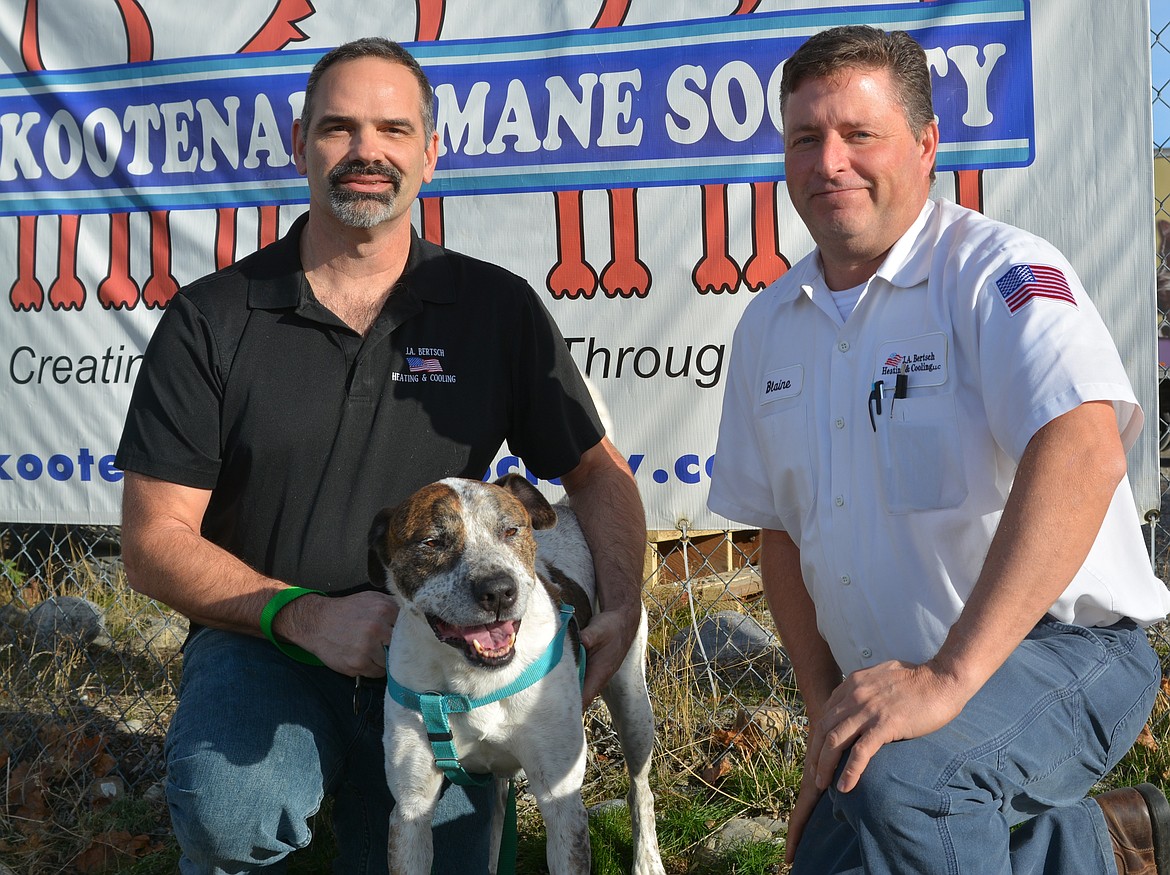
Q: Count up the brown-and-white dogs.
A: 1